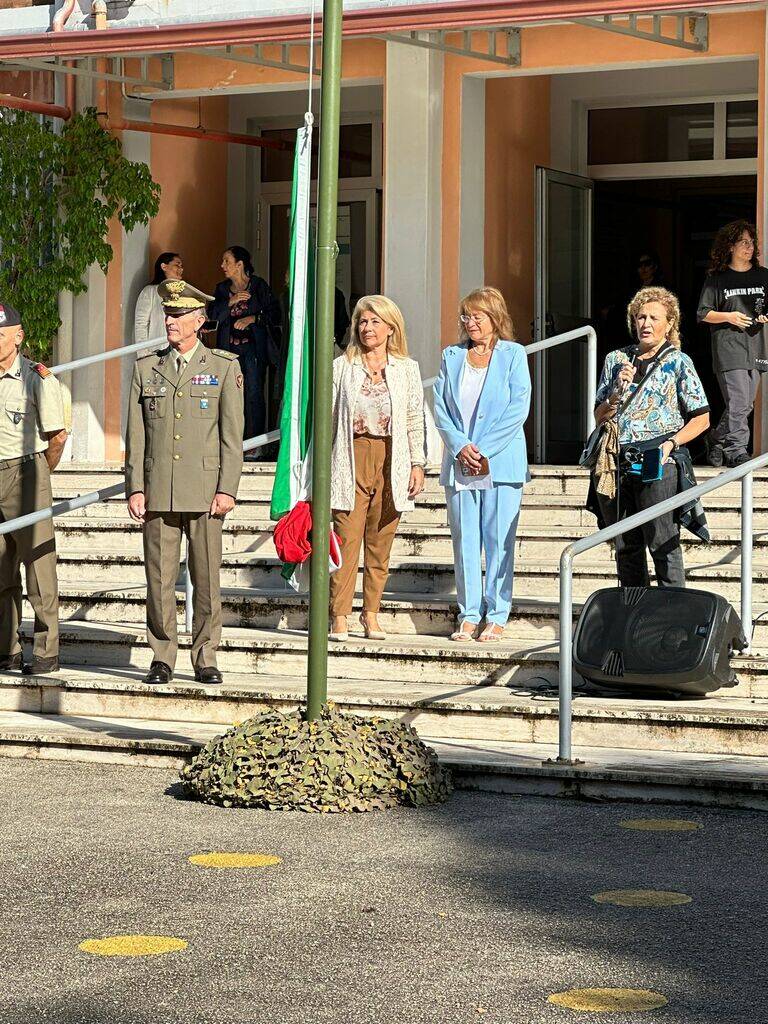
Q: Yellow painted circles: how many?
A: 5